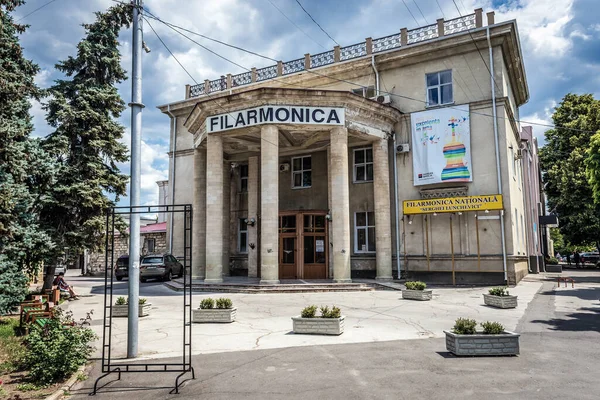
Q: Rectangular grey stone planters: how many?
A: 6